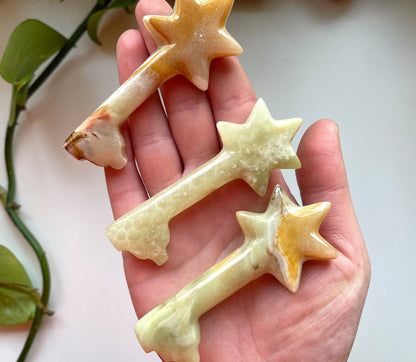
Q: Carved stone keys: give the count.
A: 3